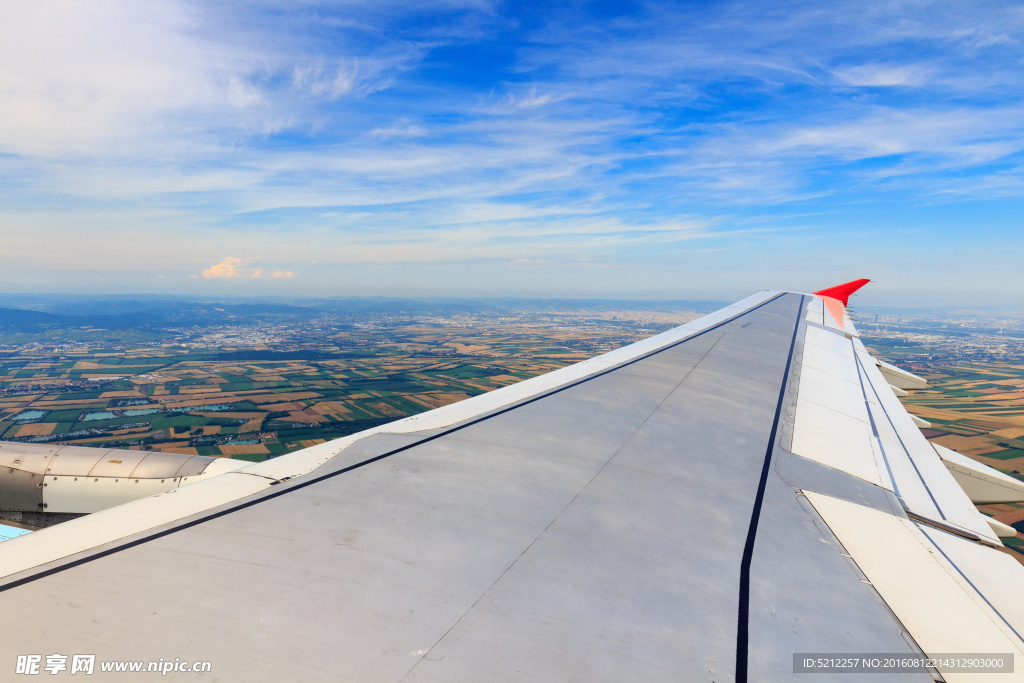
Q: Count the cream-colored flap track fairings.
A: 5